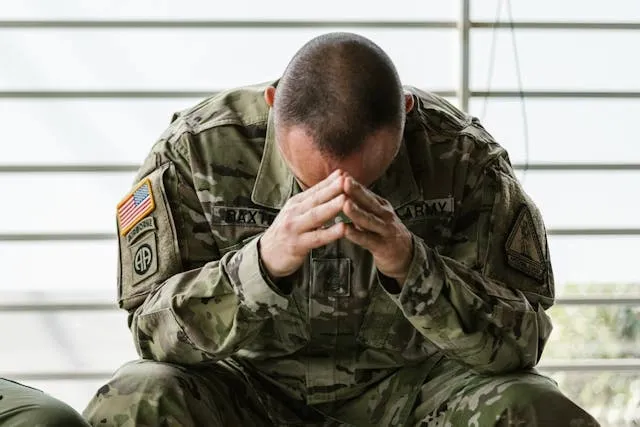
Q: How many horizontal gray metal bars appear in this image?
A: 6